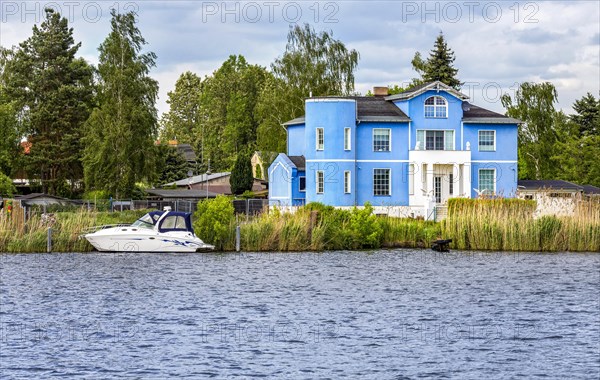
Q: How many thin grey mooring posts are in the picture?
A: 2